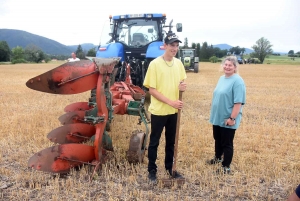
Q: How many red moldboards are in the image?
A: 5